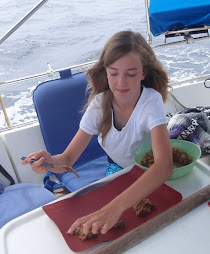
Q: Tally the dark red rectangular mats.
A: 1